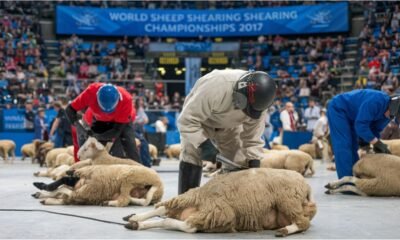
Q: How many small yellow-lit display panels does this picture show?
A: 2